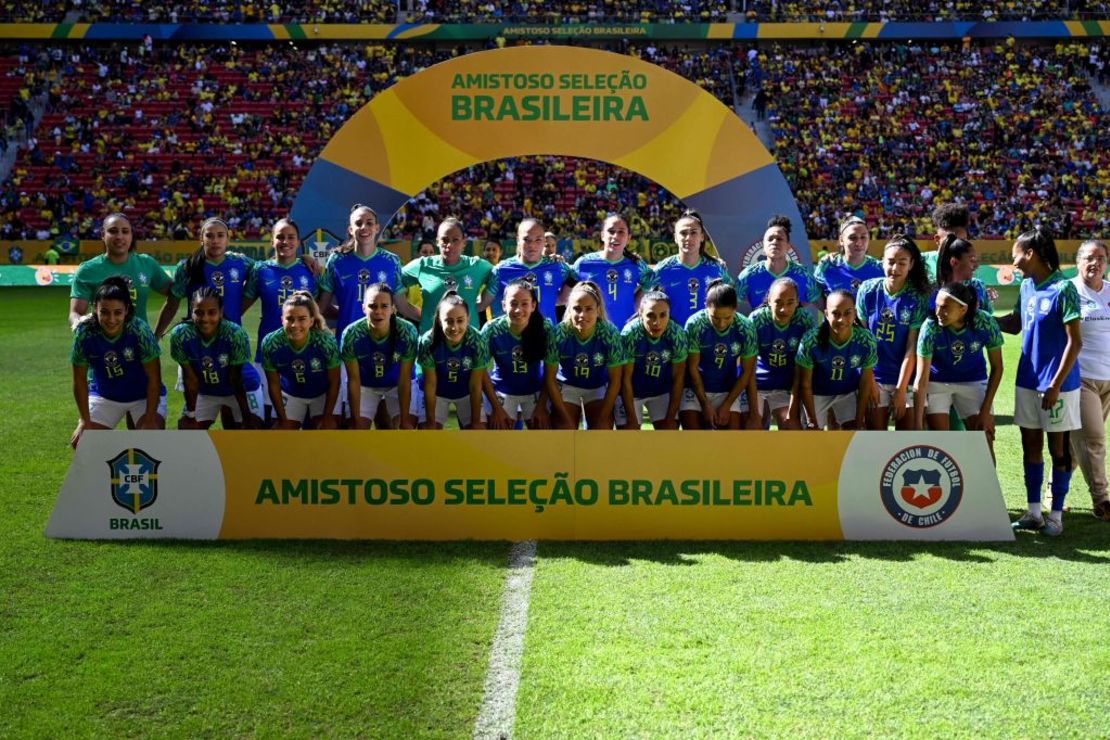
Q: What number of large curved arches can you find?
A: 1